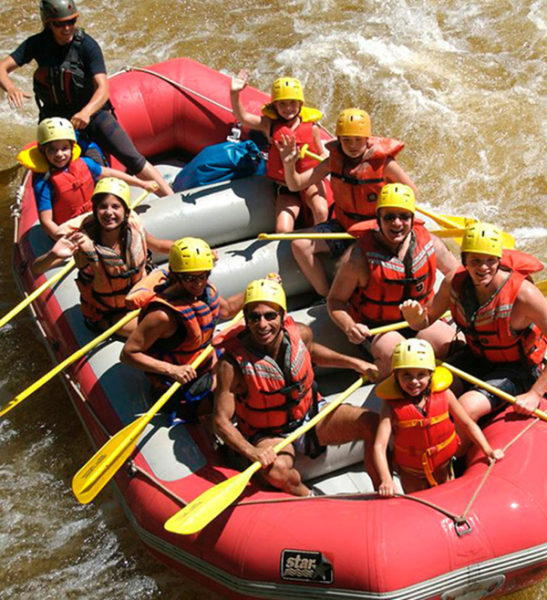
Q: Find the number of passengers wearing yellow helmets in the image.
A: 9